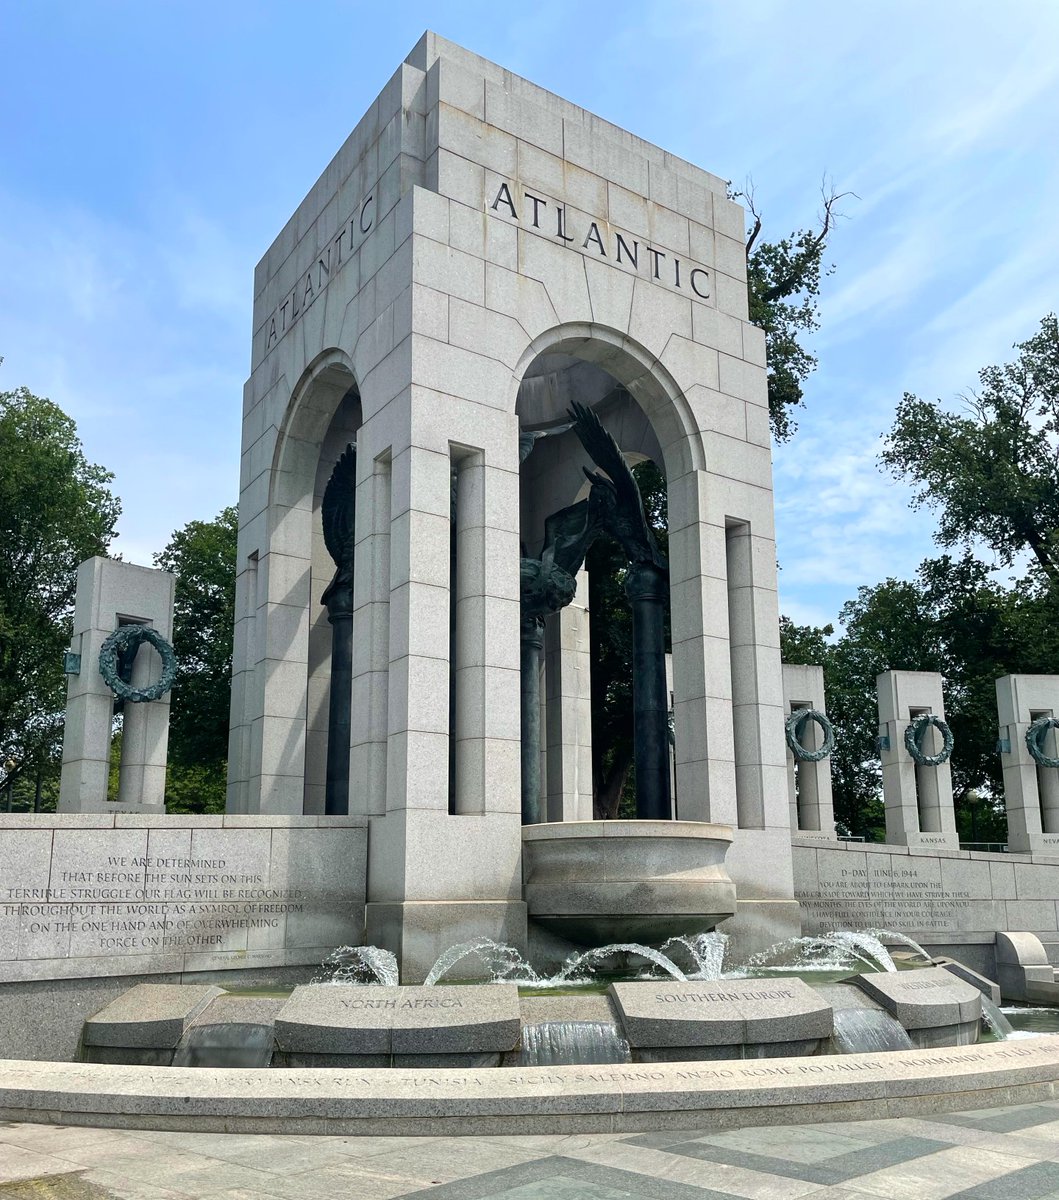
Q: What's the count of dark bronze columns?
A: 3